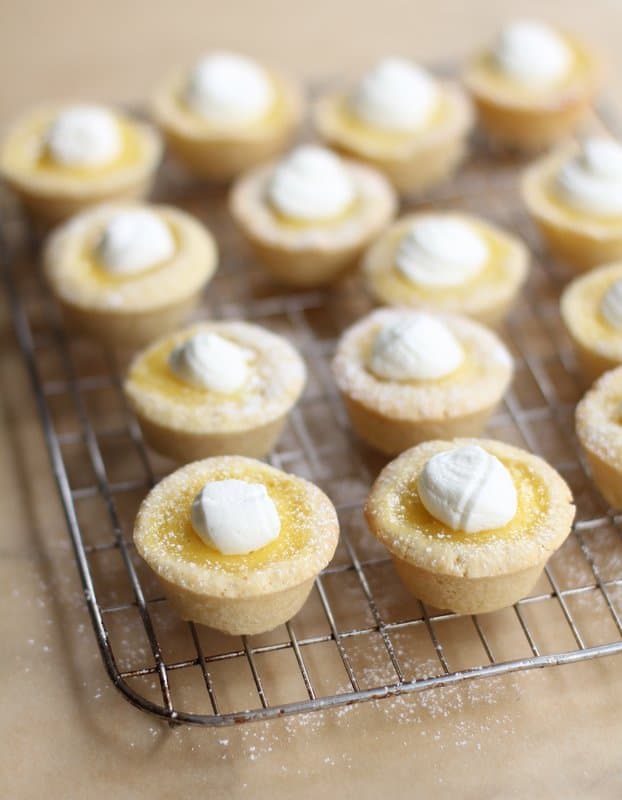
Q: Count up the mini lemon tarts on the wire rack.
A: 14